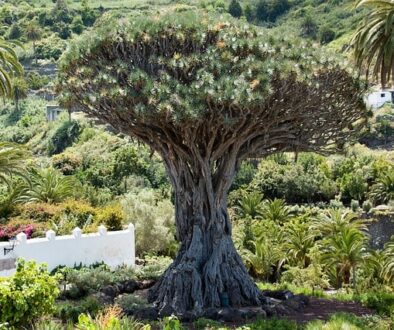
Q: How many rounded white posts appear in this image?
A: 5